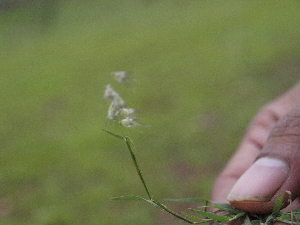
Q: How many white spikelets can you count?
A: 6